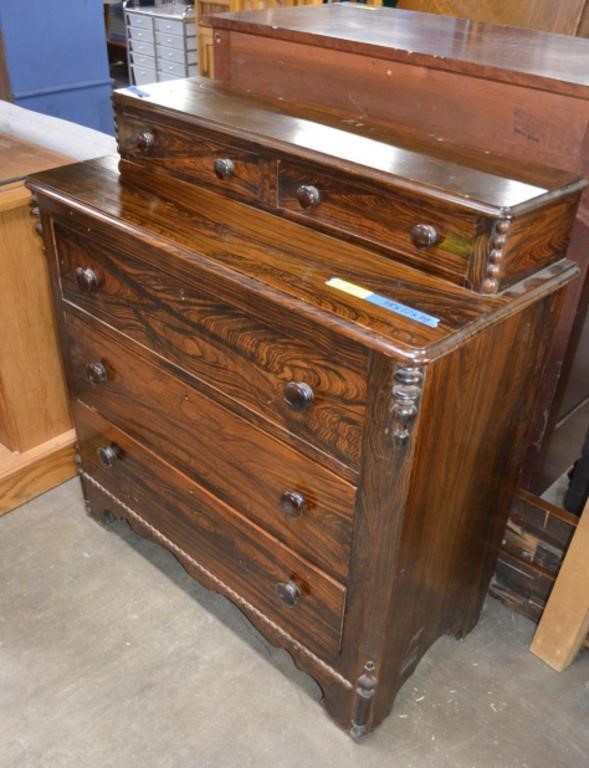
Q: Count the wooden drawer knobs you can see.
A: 10